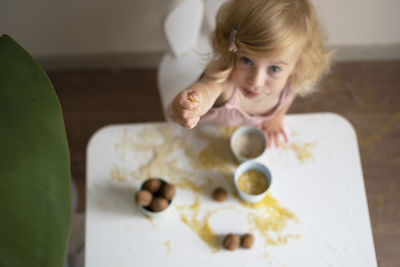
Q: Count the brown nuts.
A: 7